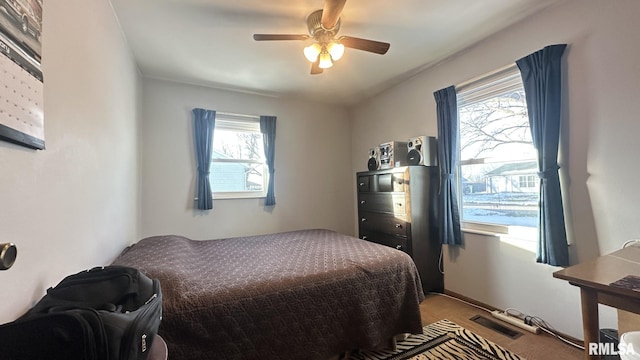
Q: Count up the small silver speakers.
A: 2